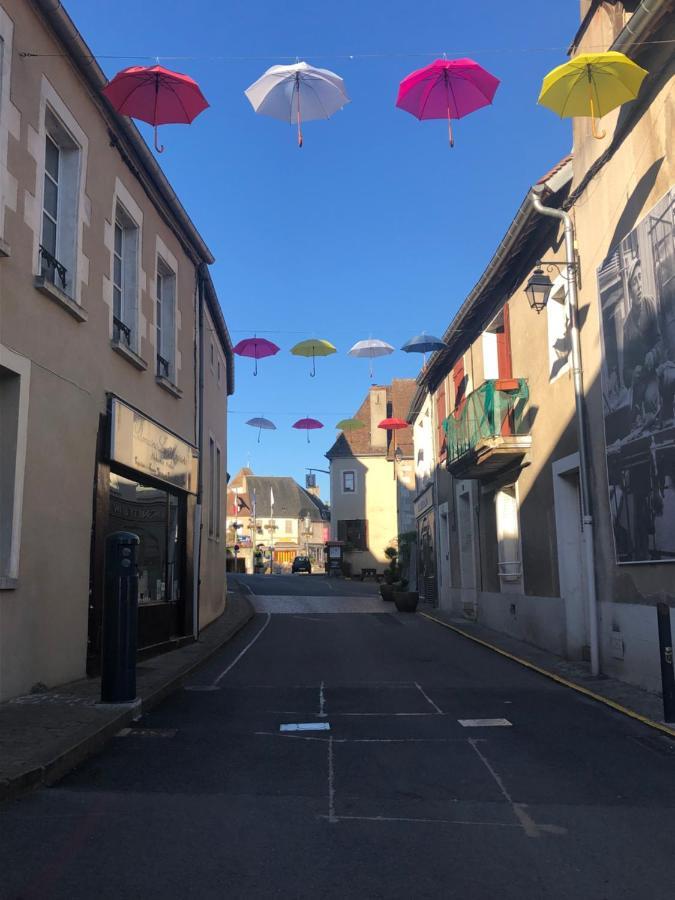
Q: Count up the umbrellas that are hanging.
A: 12